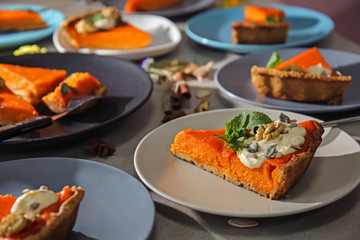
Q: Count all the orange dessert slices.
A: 10